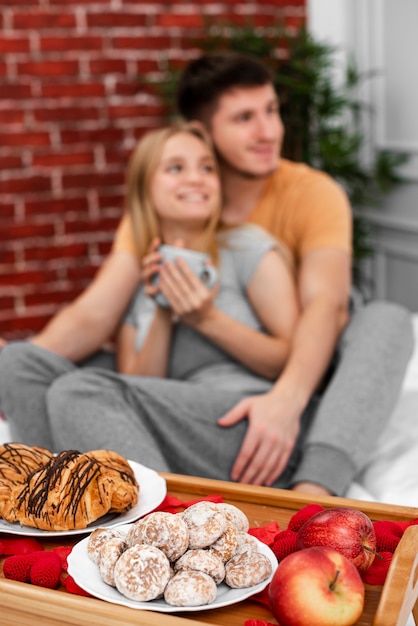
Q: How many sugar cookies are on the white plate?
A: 11